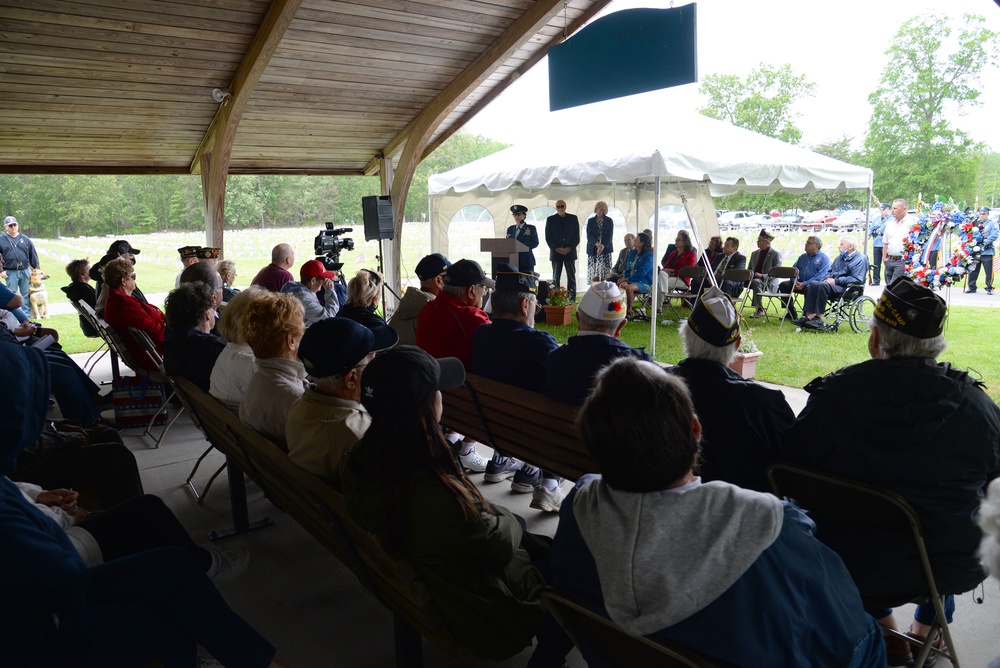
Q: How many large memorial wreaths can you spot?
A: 1